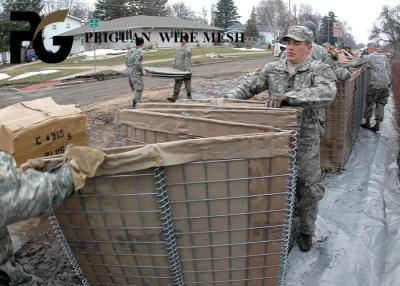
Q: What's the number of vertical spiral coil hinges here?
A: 3